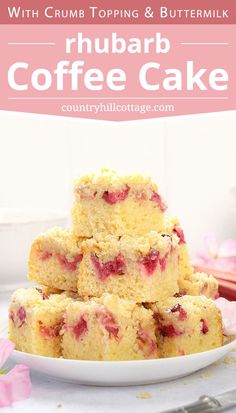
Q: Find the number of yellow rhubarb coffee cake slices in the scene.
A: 8